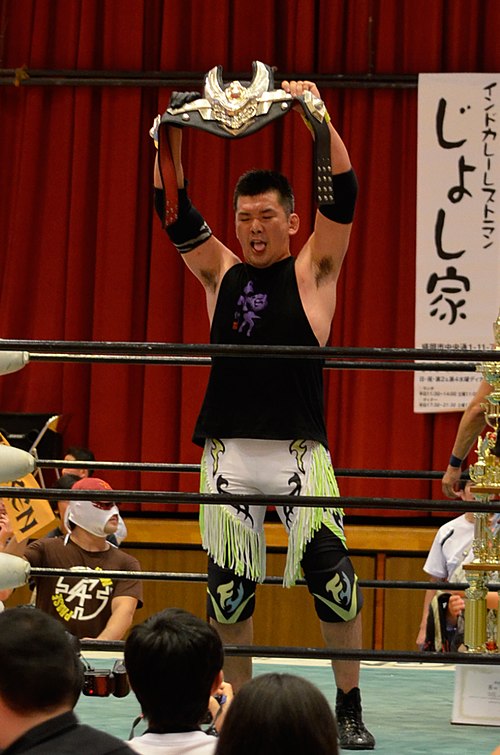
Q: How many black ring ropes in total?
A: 6